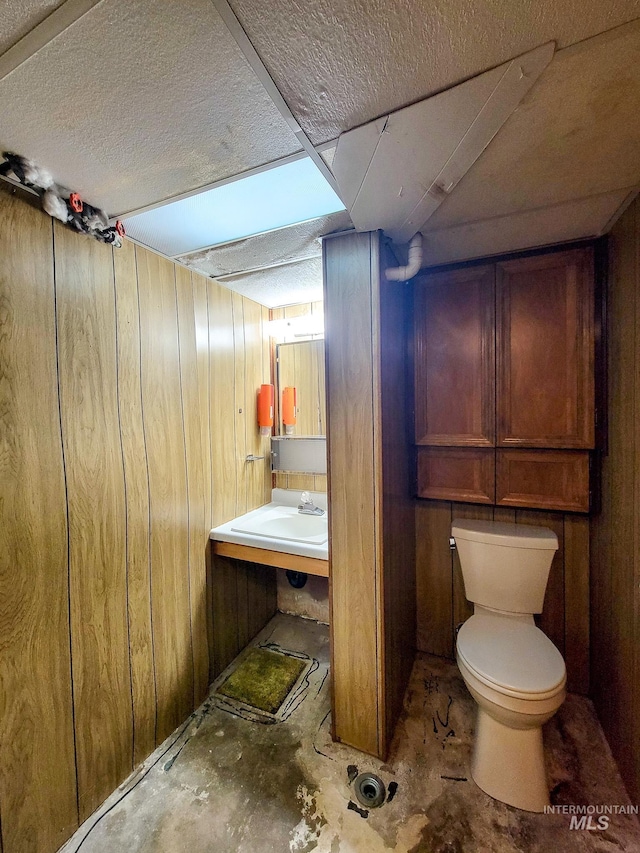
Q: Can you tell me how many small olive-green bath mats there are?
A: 1